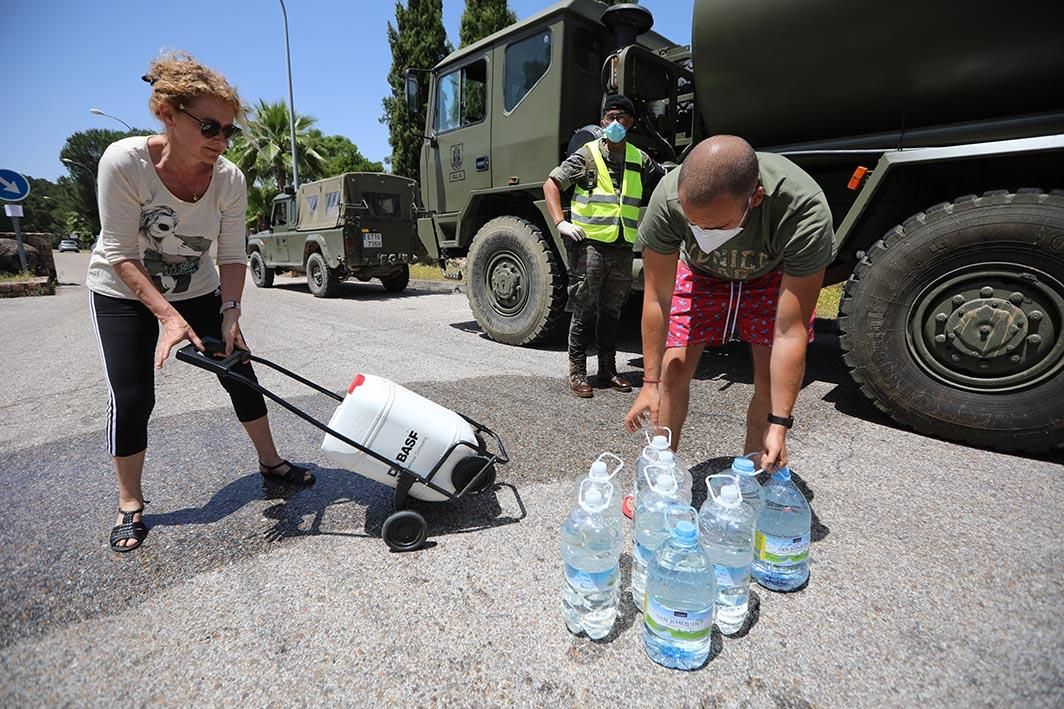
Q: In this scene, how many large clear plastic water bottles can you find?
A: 9